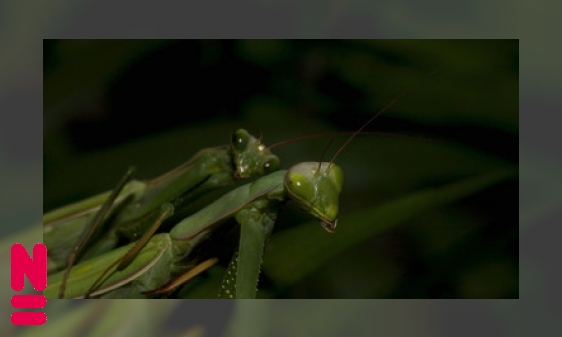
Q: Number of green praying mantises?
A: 2